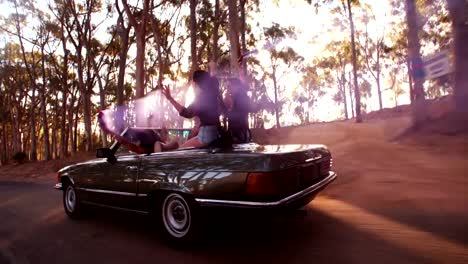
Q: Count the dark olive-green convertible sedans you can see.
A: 1